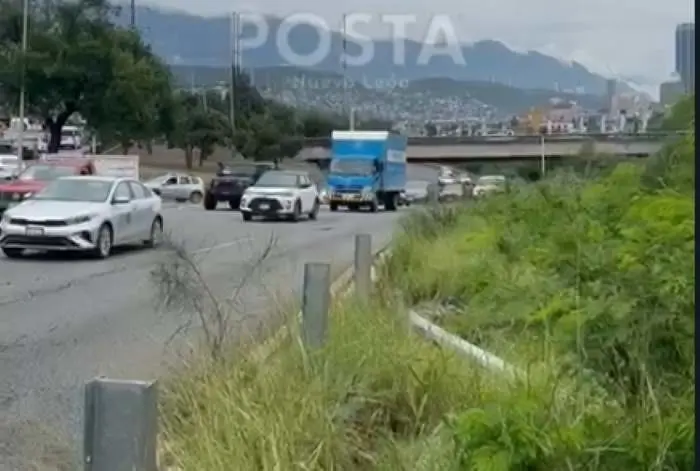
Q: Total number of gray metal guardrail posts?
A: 3